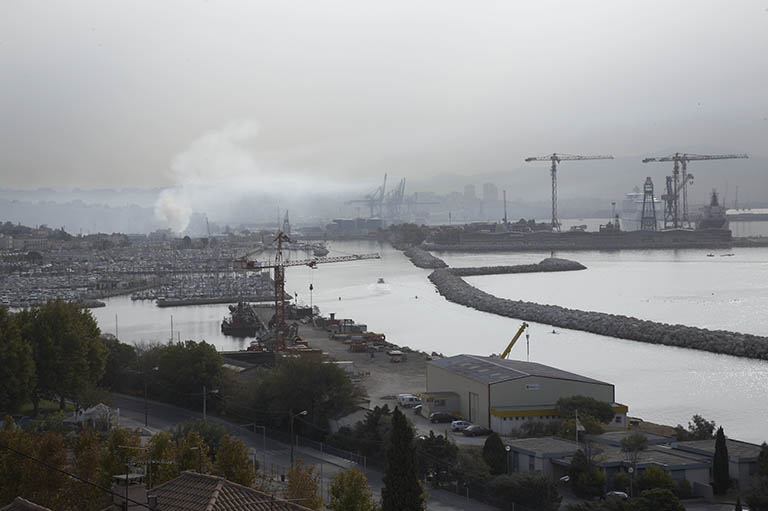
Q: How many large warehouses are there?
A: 1